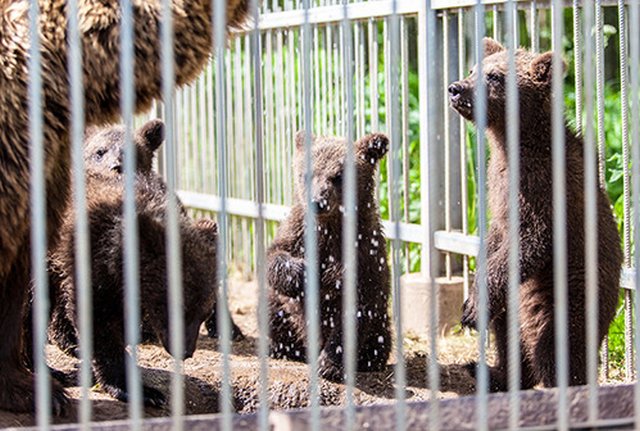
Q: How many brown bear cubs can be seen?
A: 4